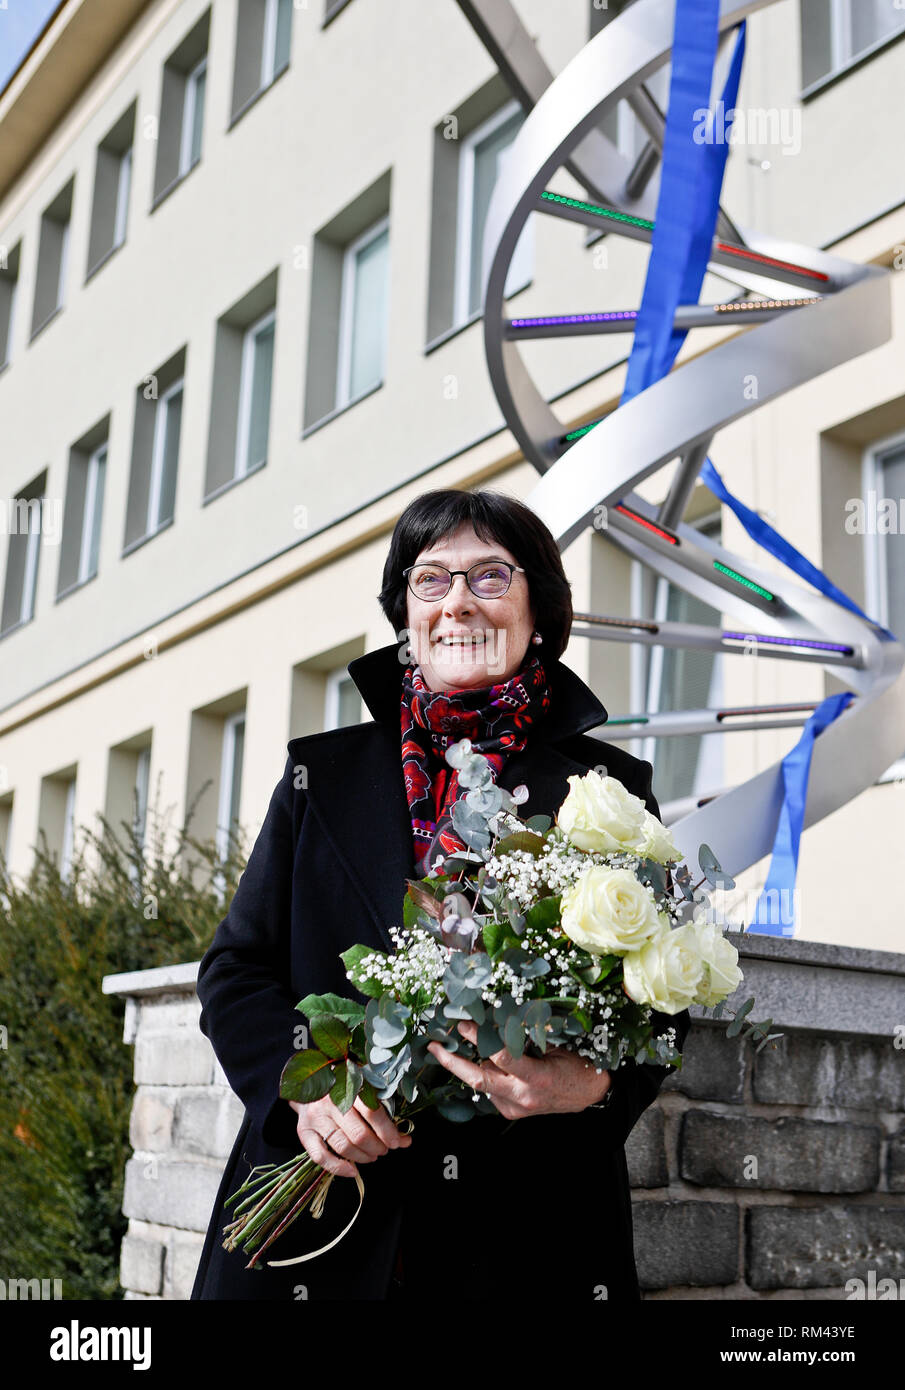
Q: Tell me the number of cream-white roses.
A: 5